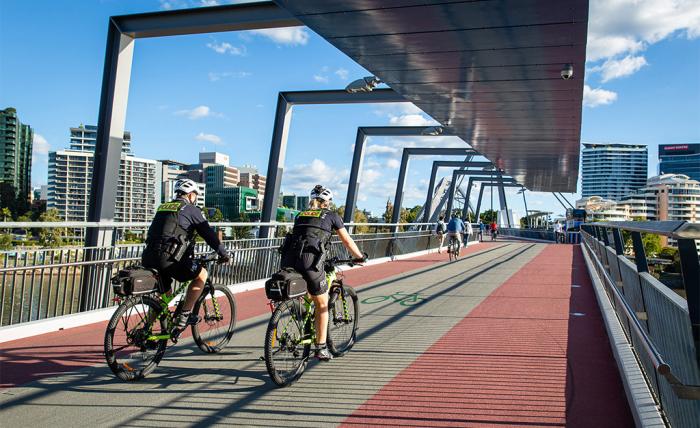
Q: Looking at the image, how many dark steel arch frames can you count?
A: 8